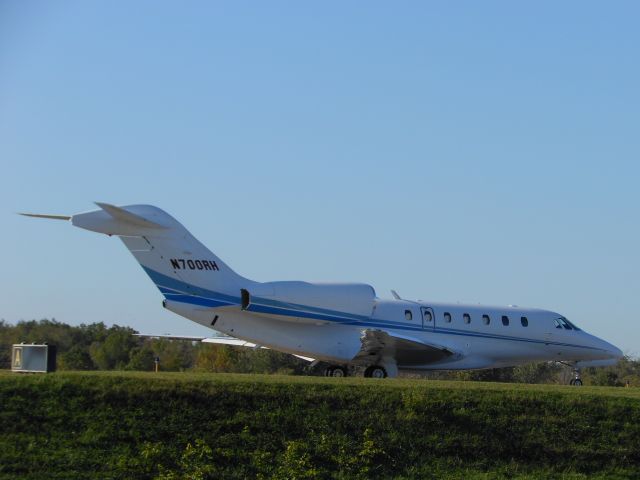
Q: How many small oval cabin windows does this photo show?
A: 7